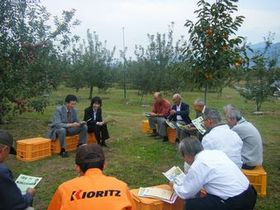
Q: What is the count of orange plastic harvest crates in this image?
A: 7